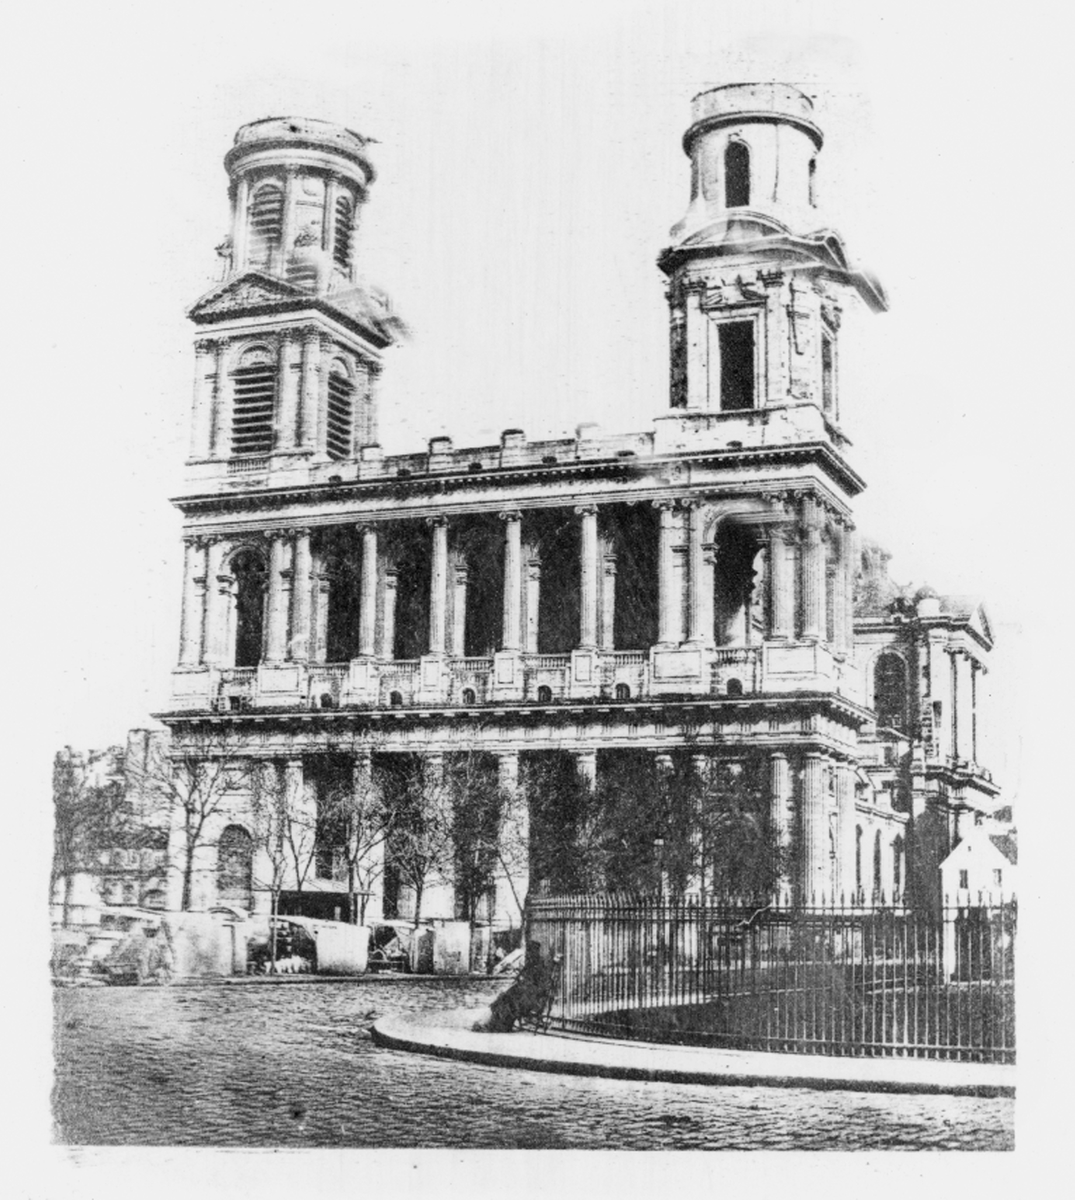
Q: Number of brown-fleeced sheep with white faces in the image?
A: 0